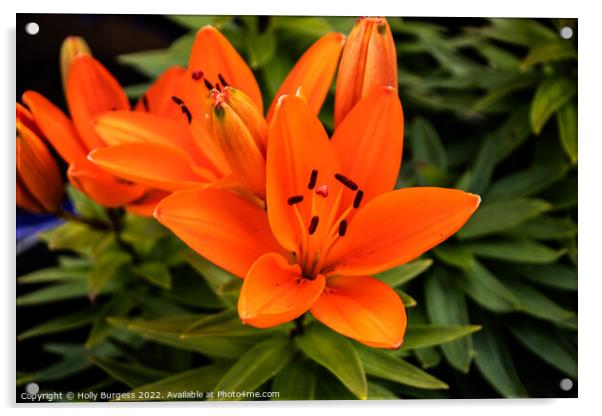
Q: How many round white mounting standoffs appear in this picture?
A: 4